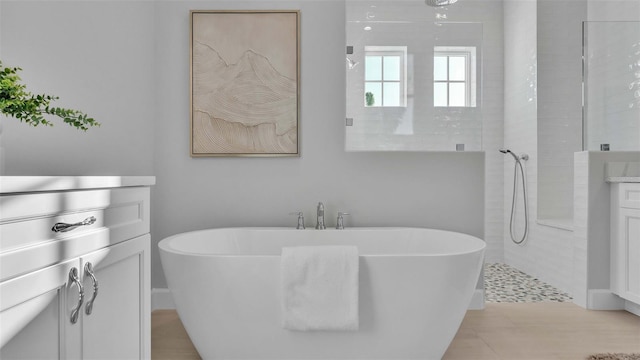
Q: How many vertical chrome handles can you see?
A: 2